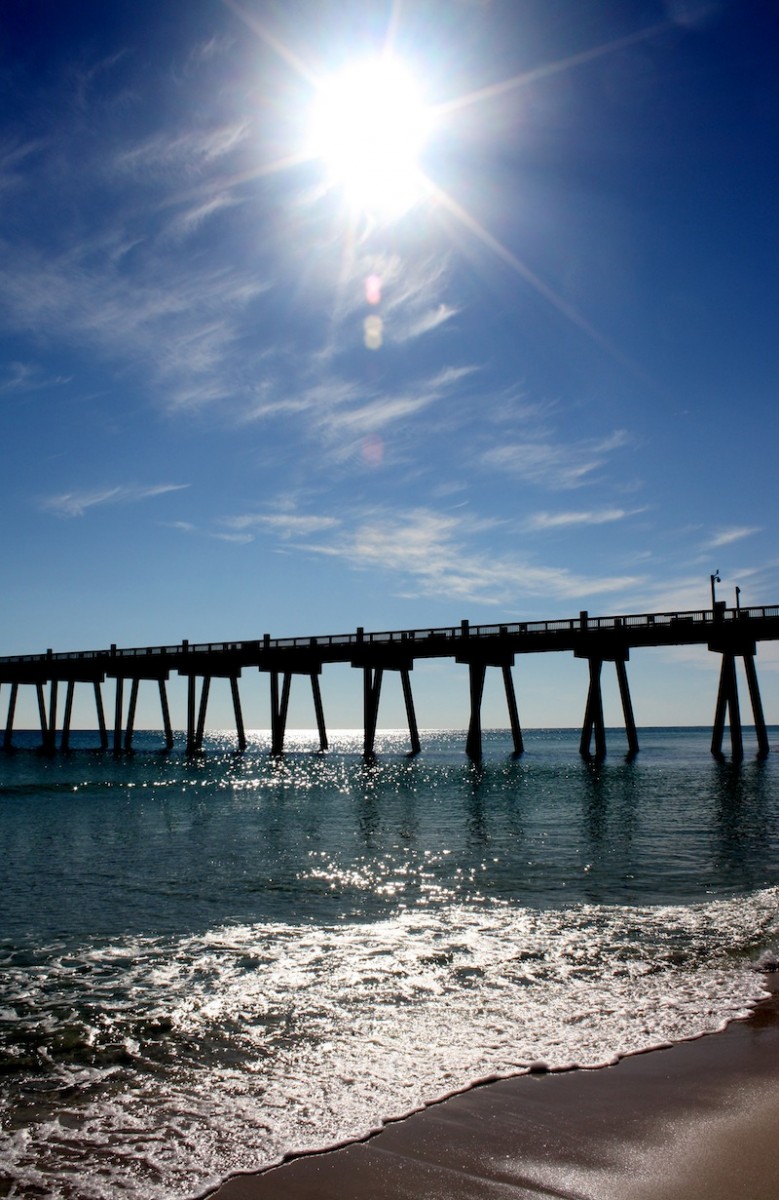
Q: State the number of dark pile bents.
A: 9